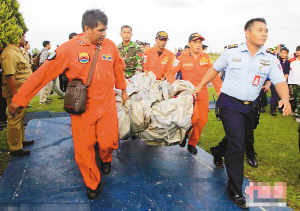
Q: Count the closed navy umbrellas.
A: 0